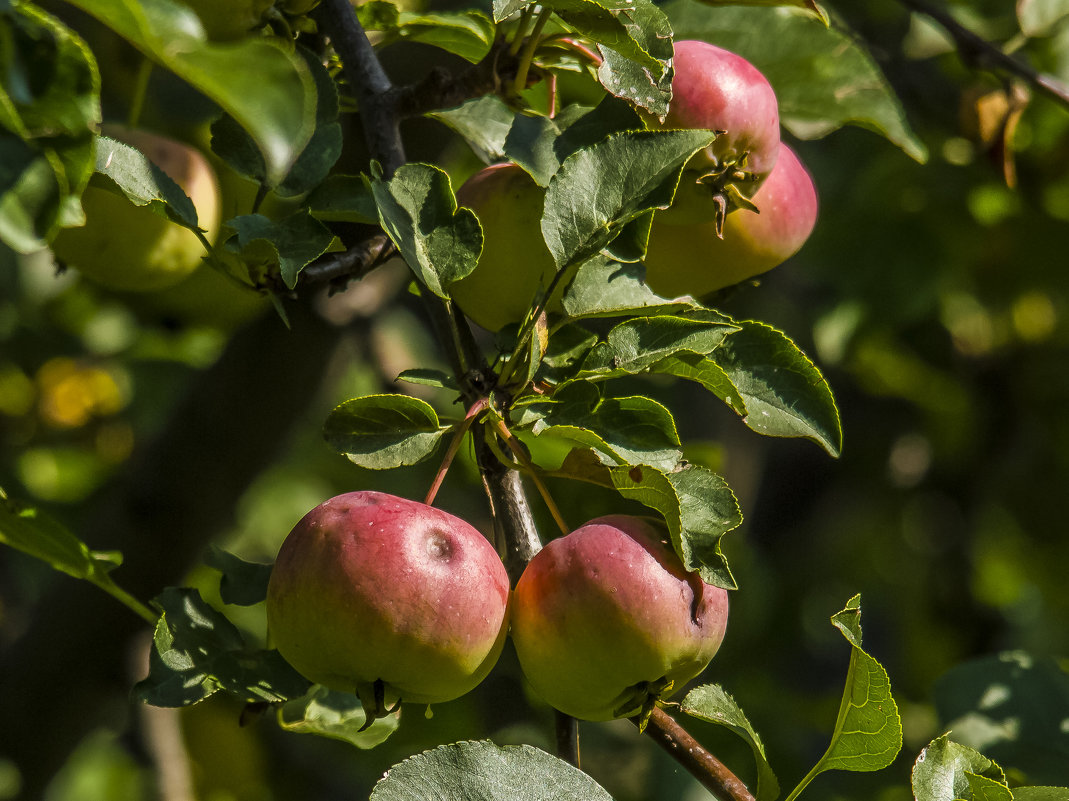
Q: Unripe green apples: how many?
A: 2